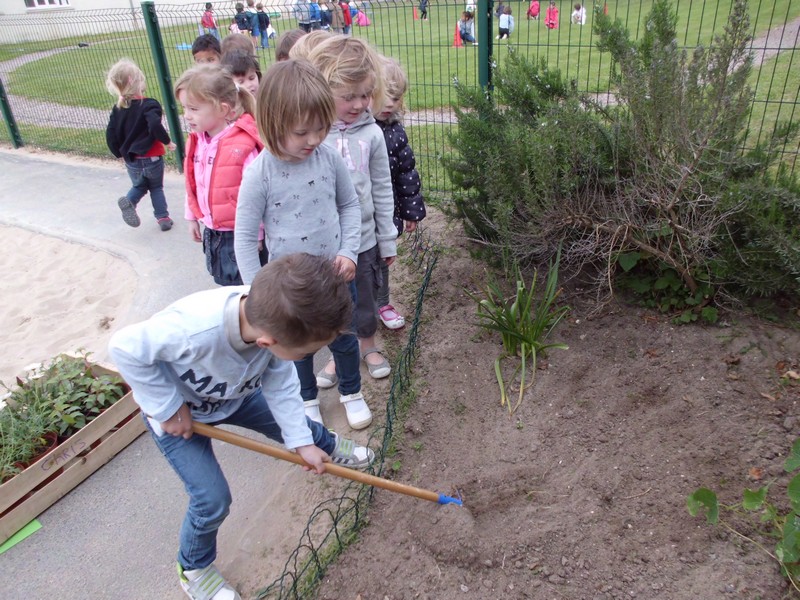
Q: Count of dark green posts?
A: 3